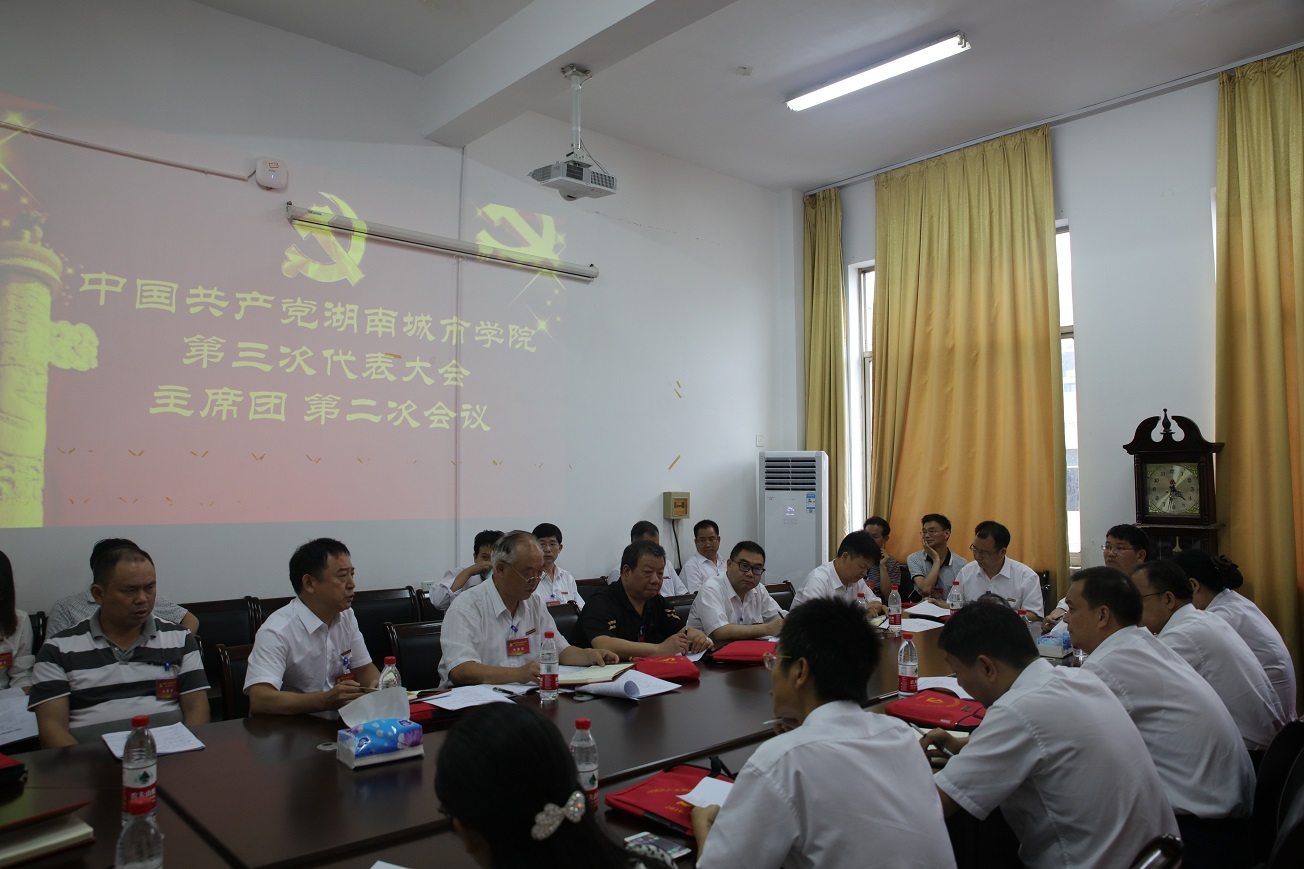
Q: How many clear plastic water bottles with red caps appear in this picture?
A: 10